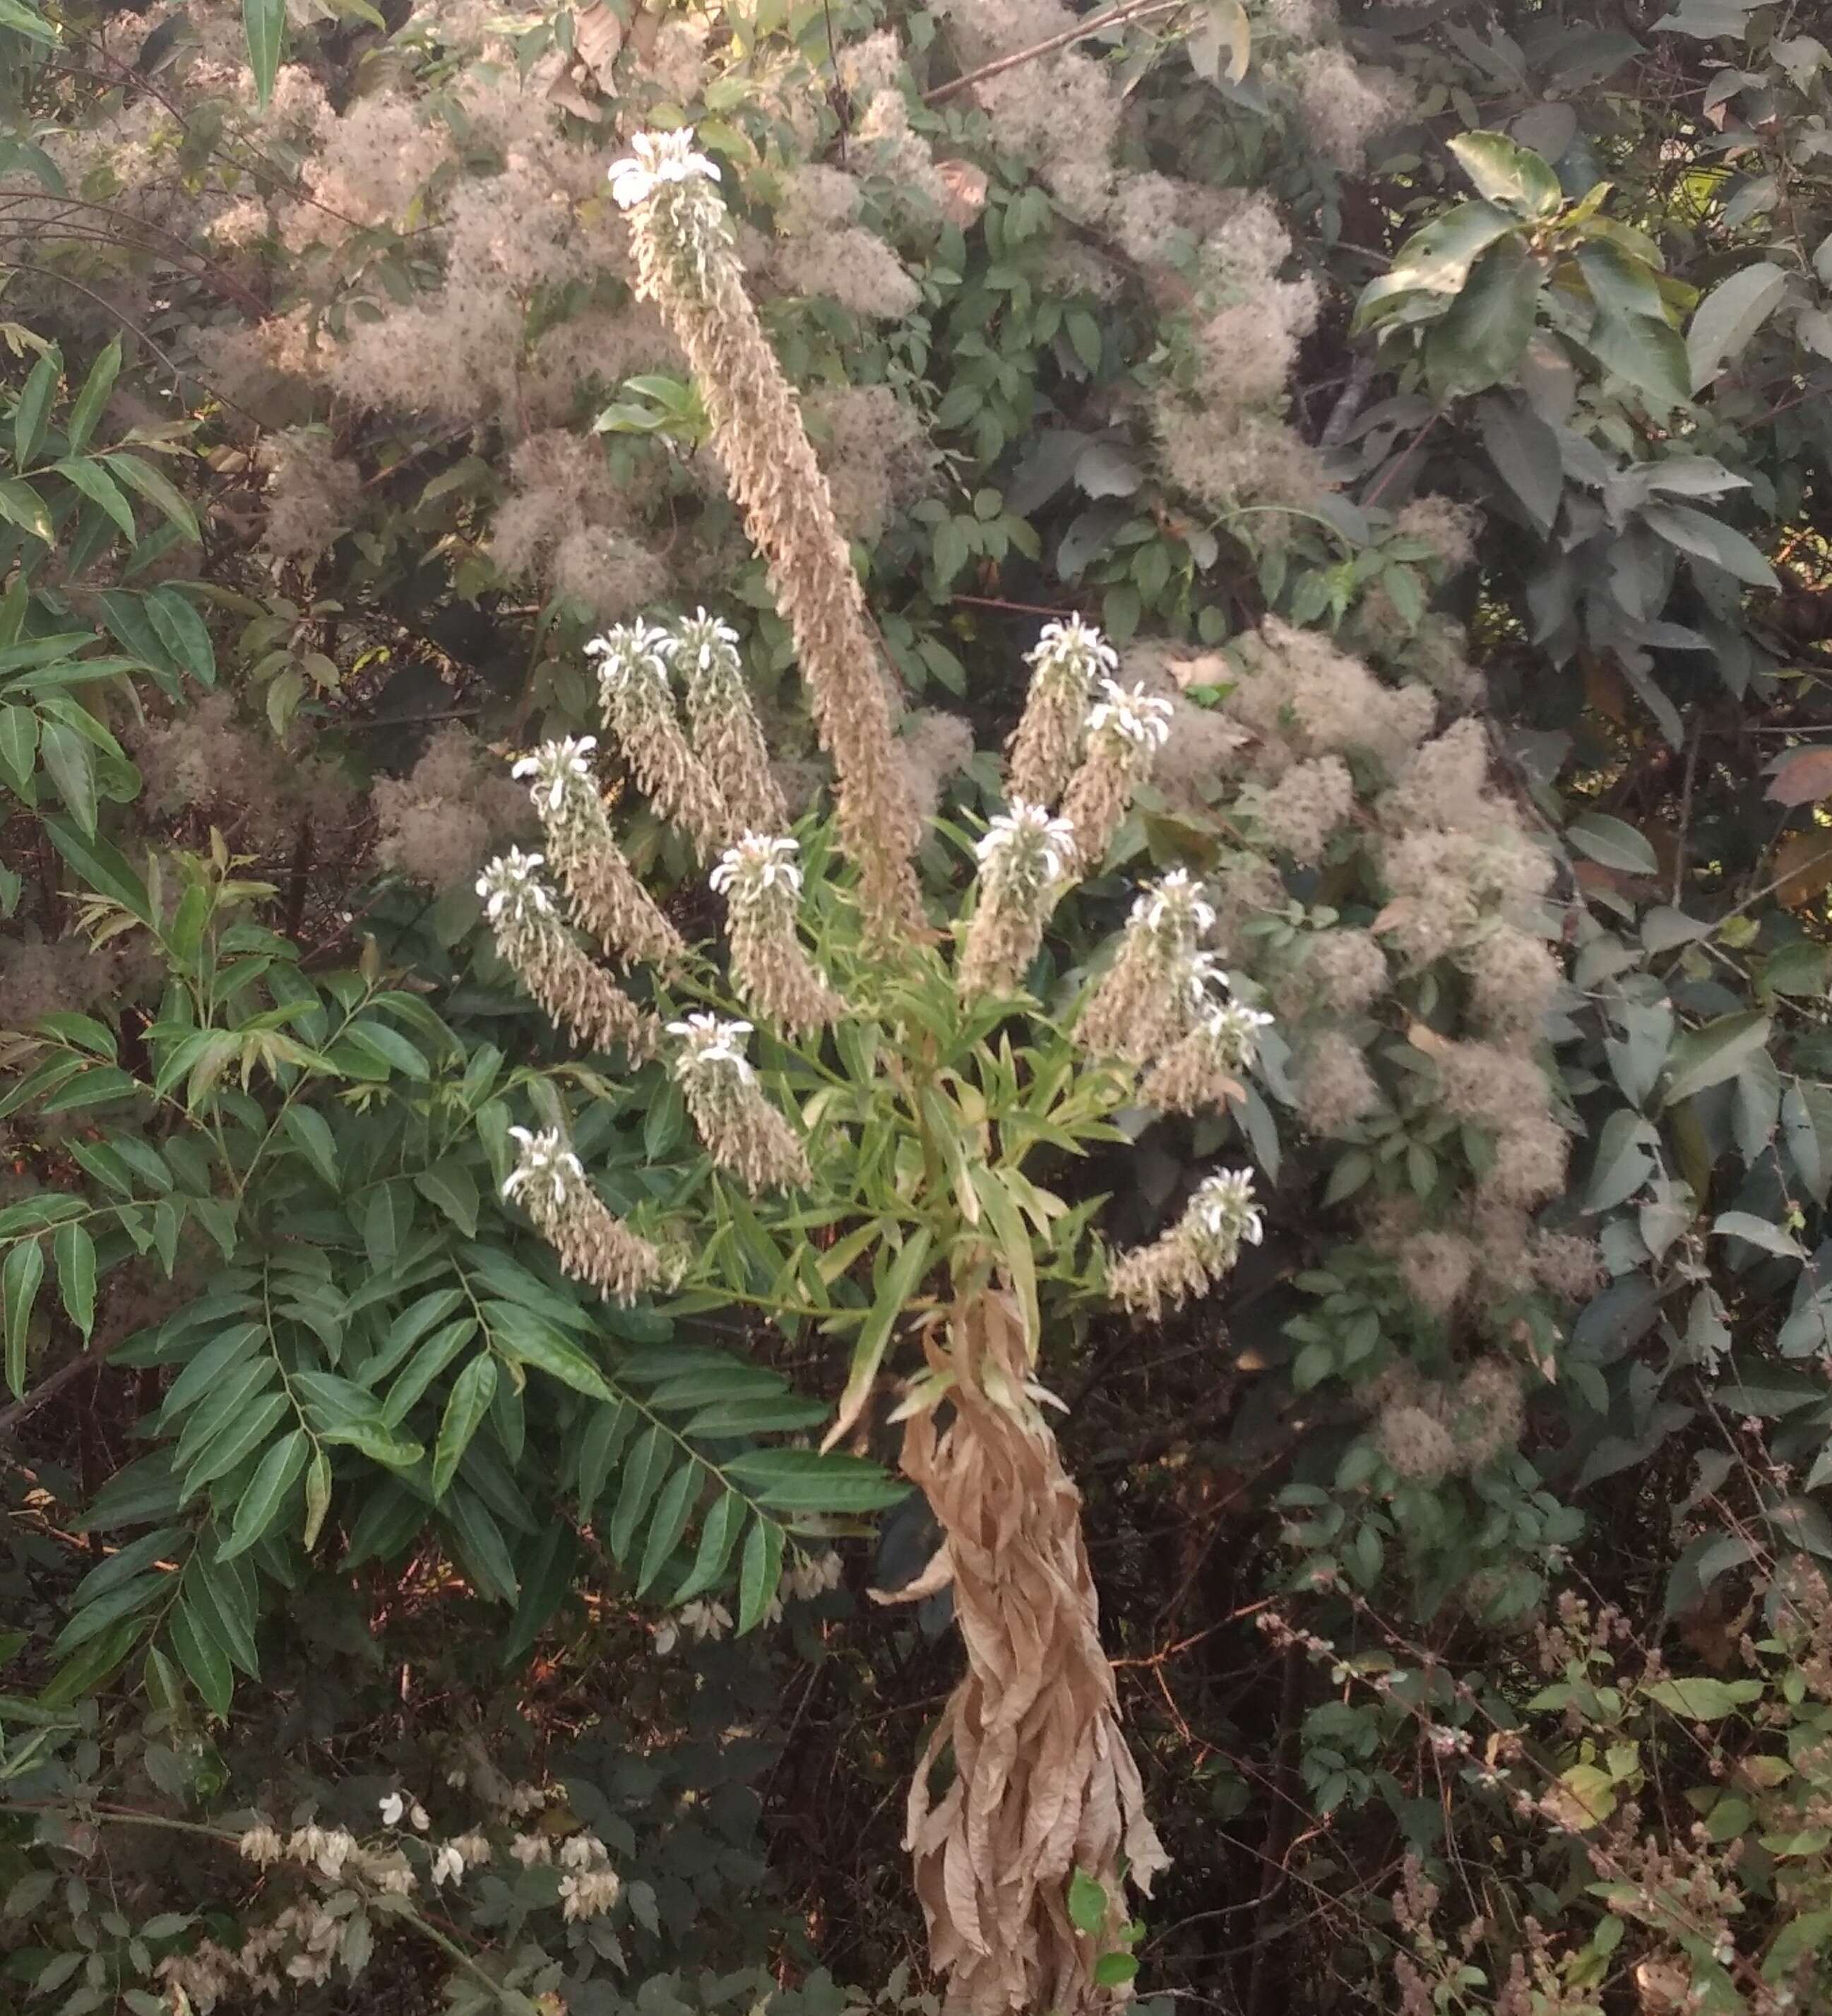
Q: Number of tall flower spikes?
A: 15